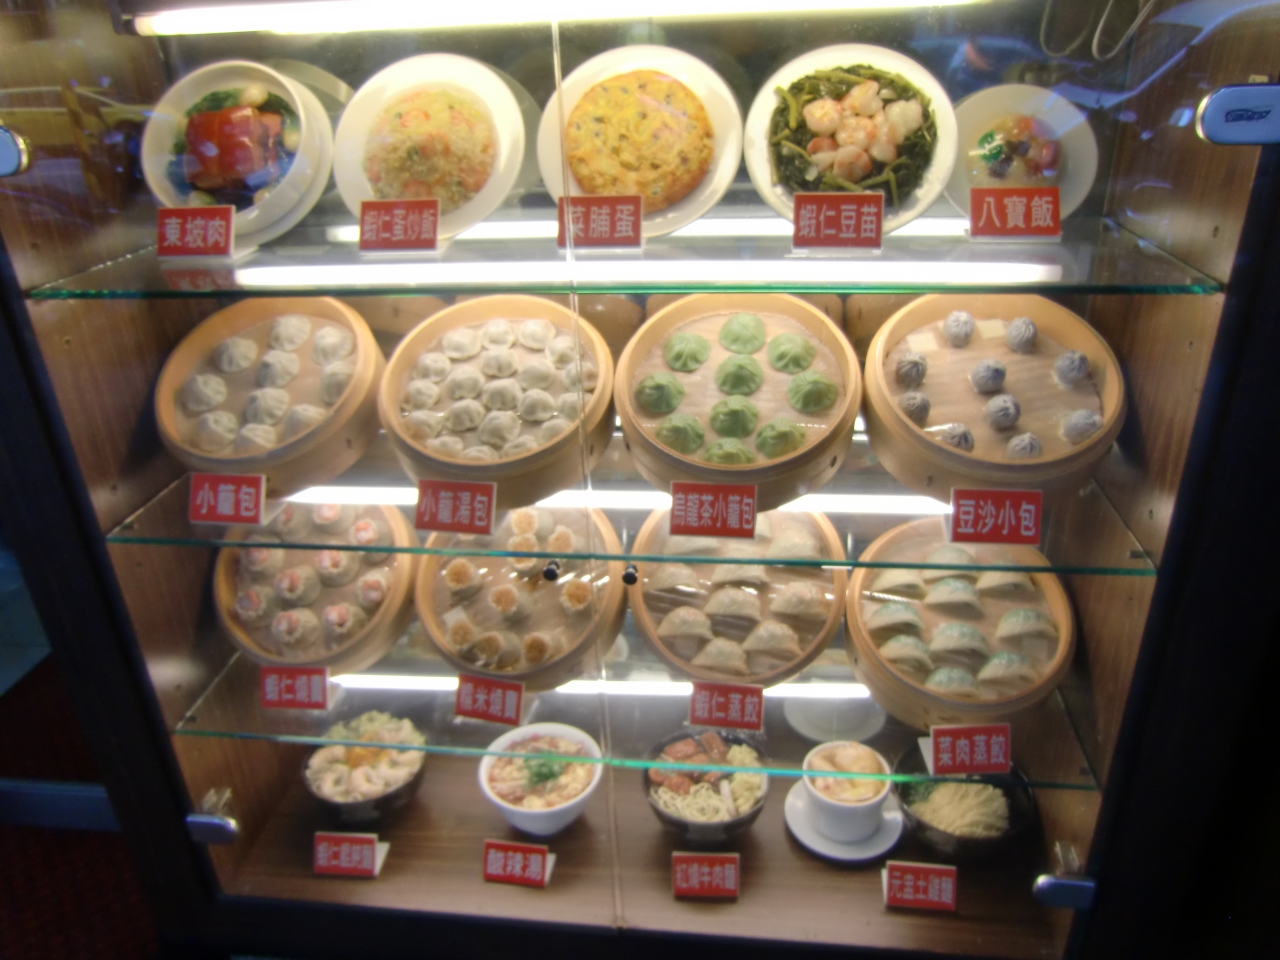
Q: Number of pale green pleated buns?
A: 10